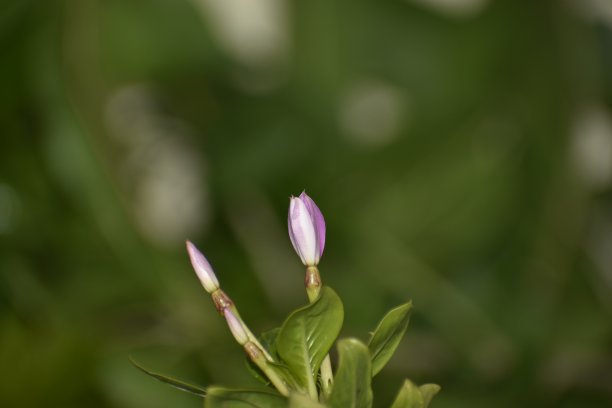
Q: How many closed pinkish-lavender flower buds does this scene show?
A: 3